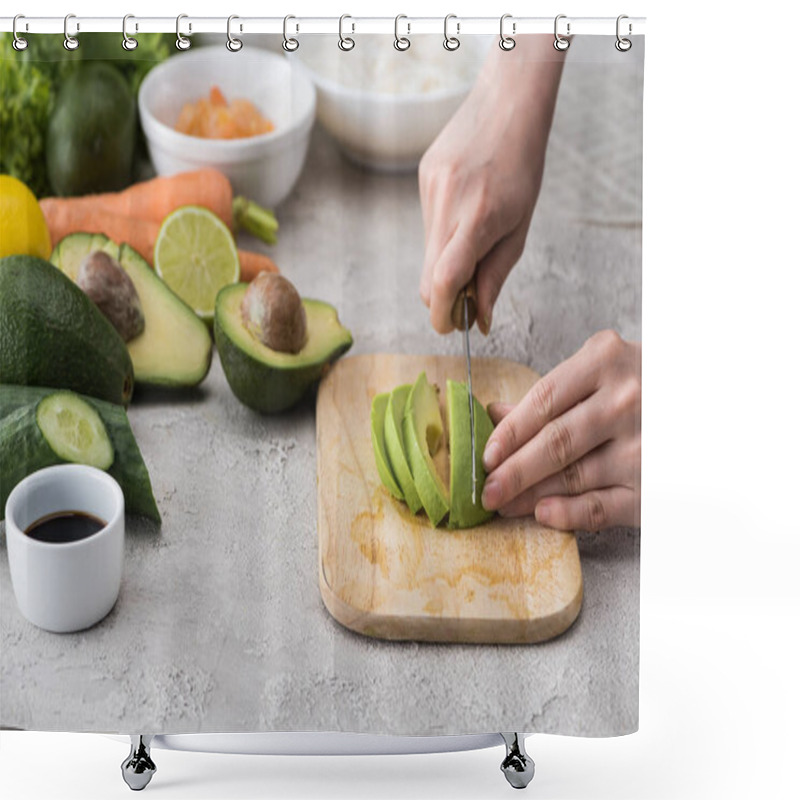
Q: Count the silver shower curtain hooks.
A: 12